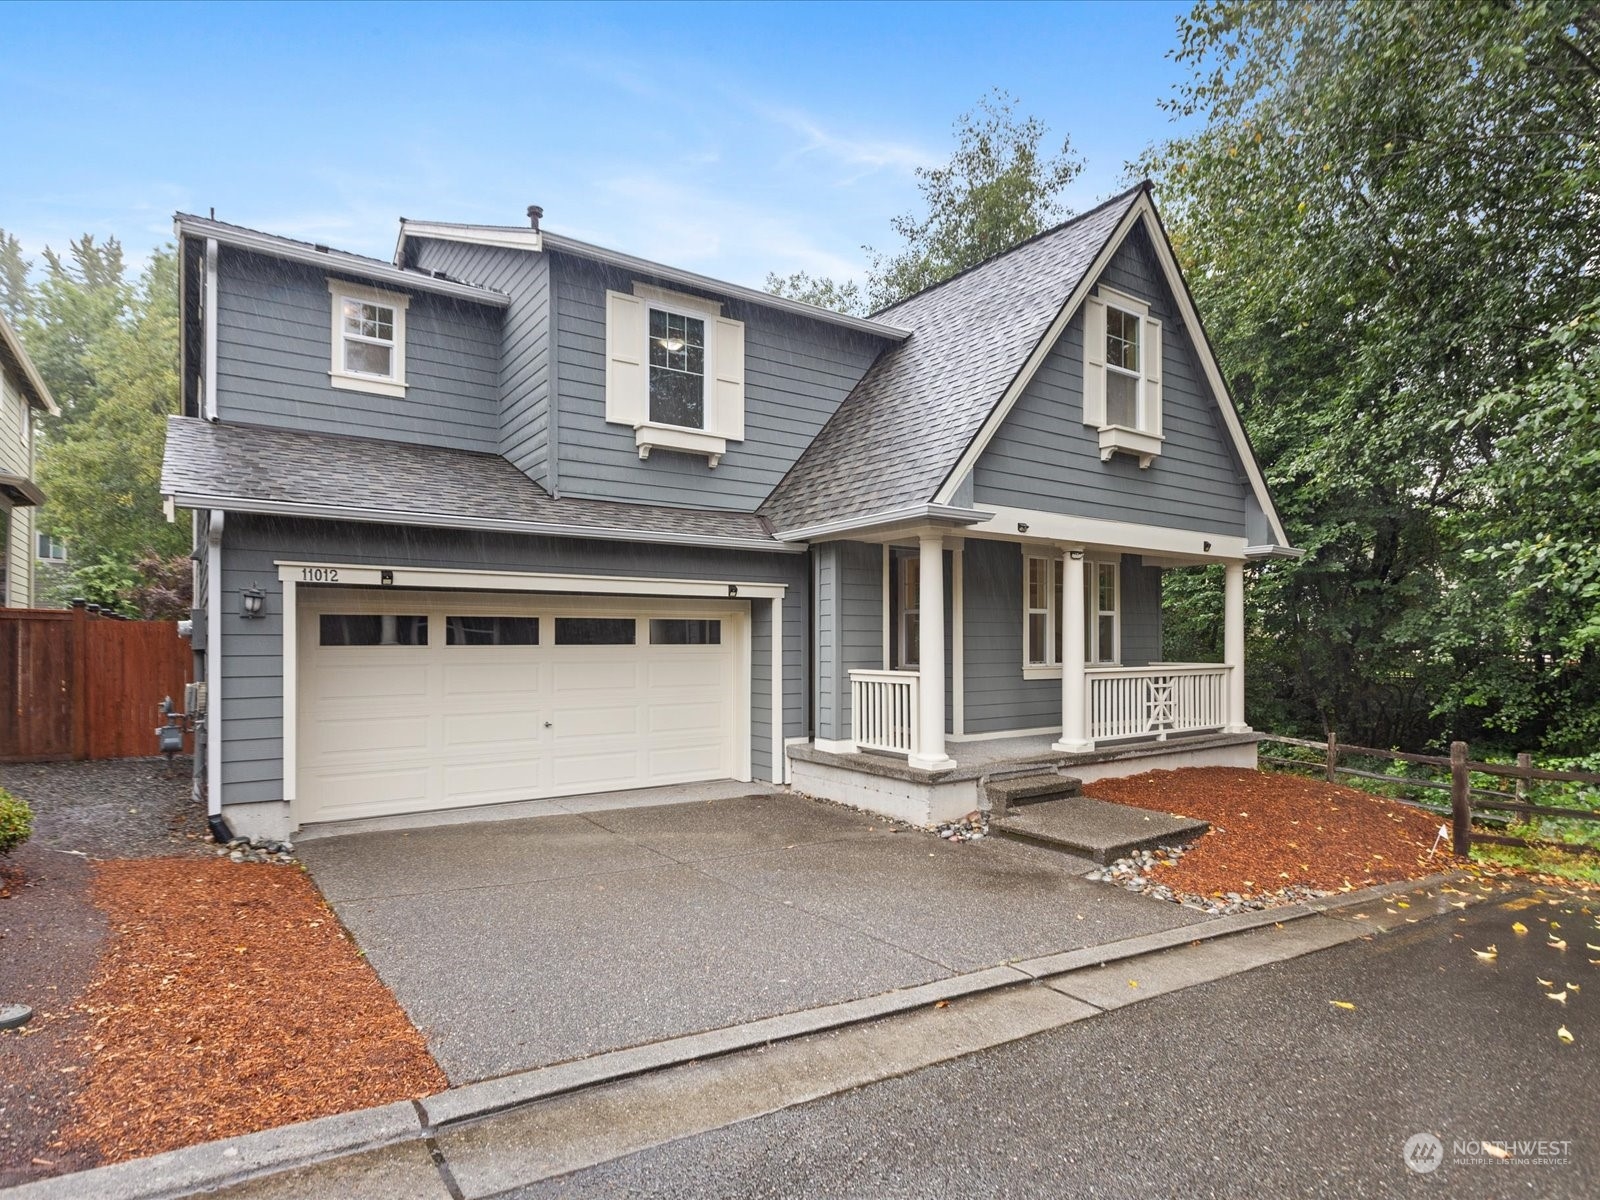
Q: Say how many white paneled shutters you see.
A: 4